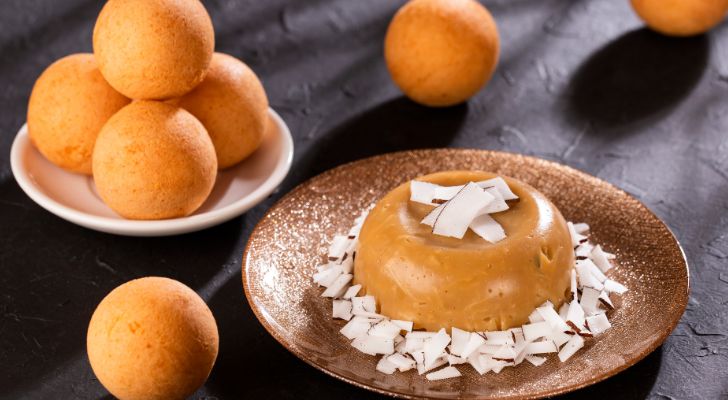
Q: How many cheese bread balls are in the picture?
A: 7